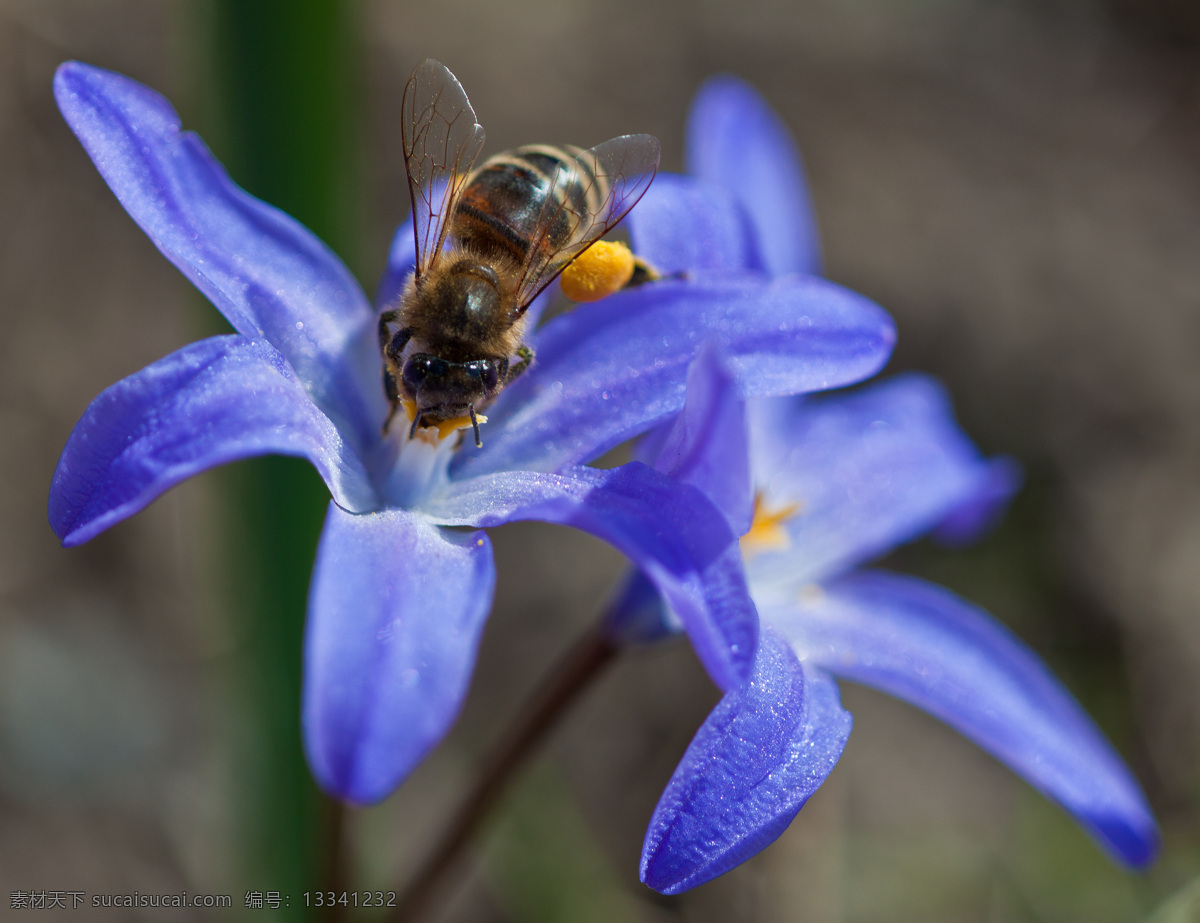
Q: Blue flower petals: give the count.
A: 12